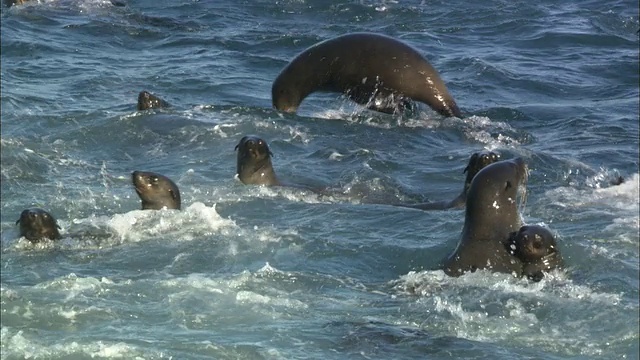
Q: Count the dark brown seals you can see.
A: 8